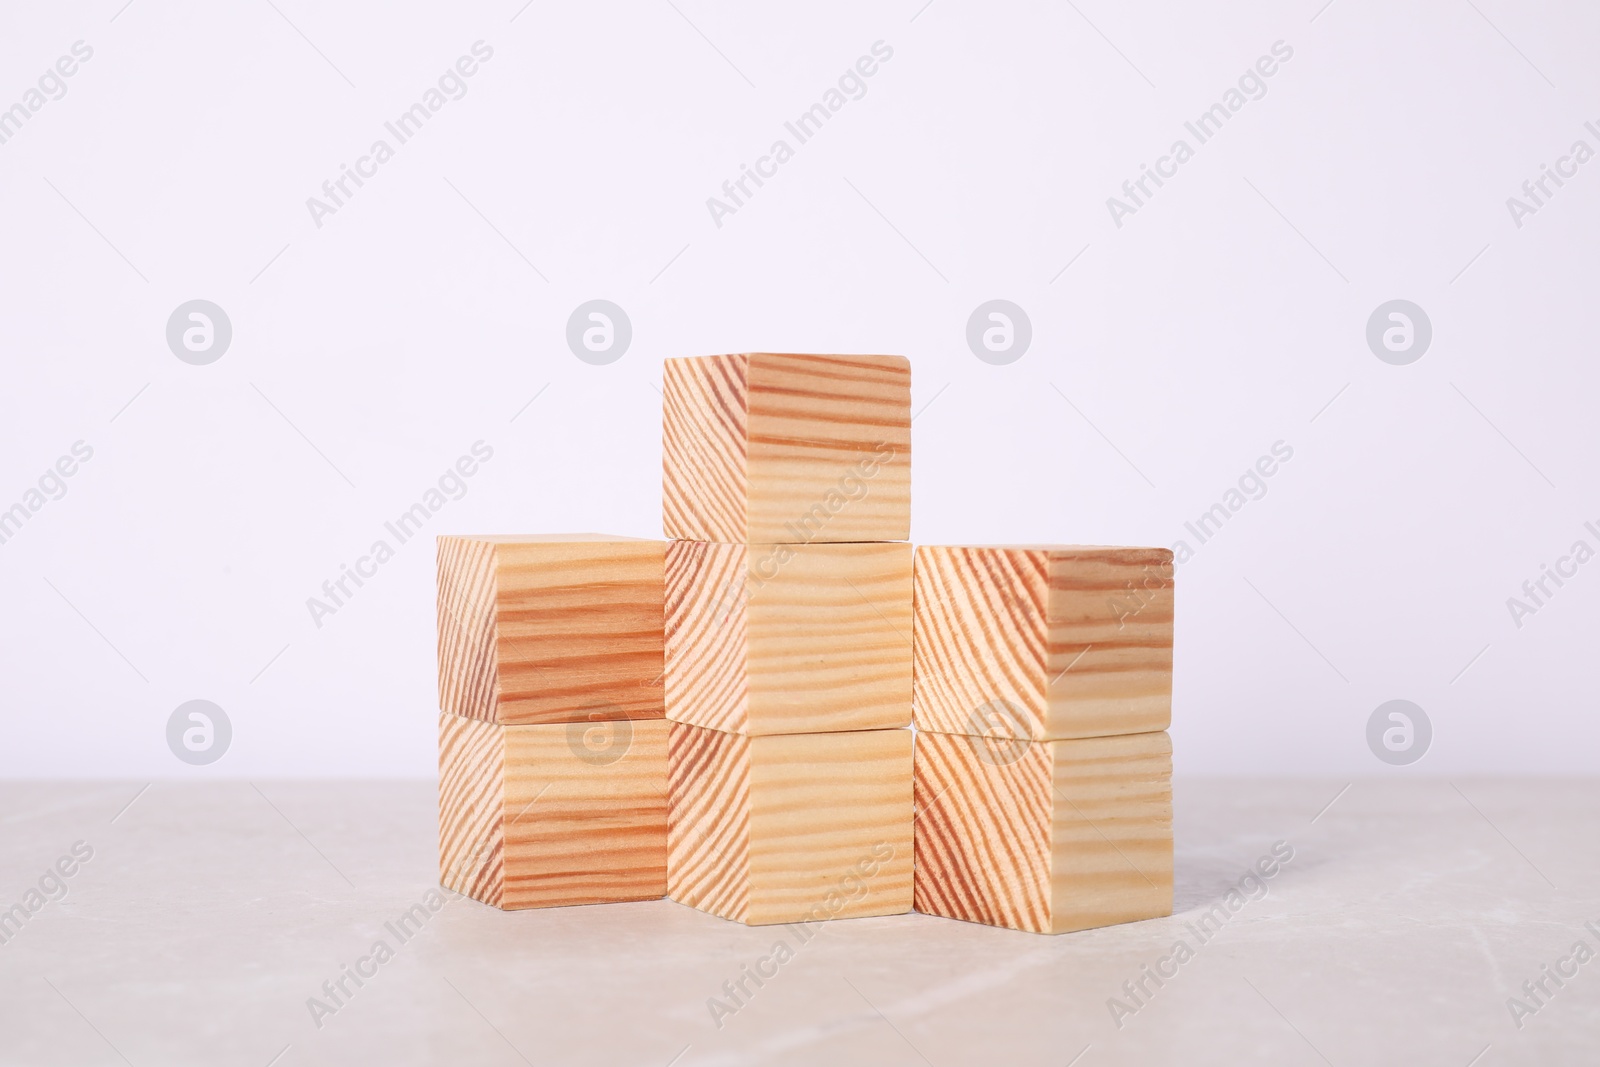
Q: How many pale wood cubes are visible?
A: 7